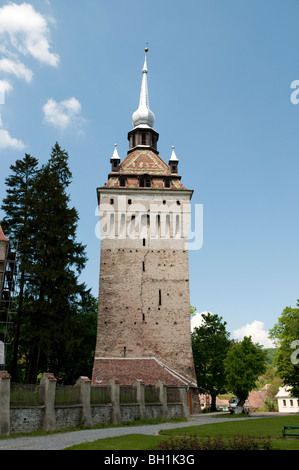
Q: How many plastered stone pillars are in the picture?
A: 7